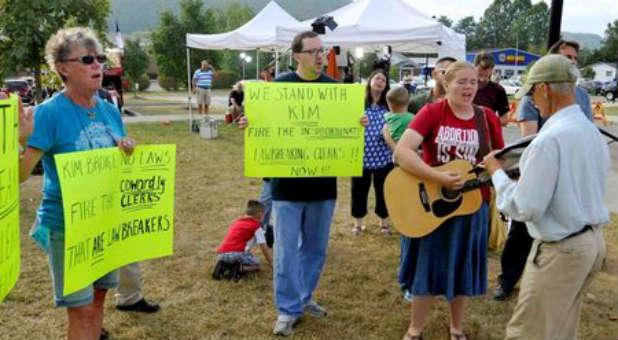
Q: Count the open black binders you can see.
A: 1